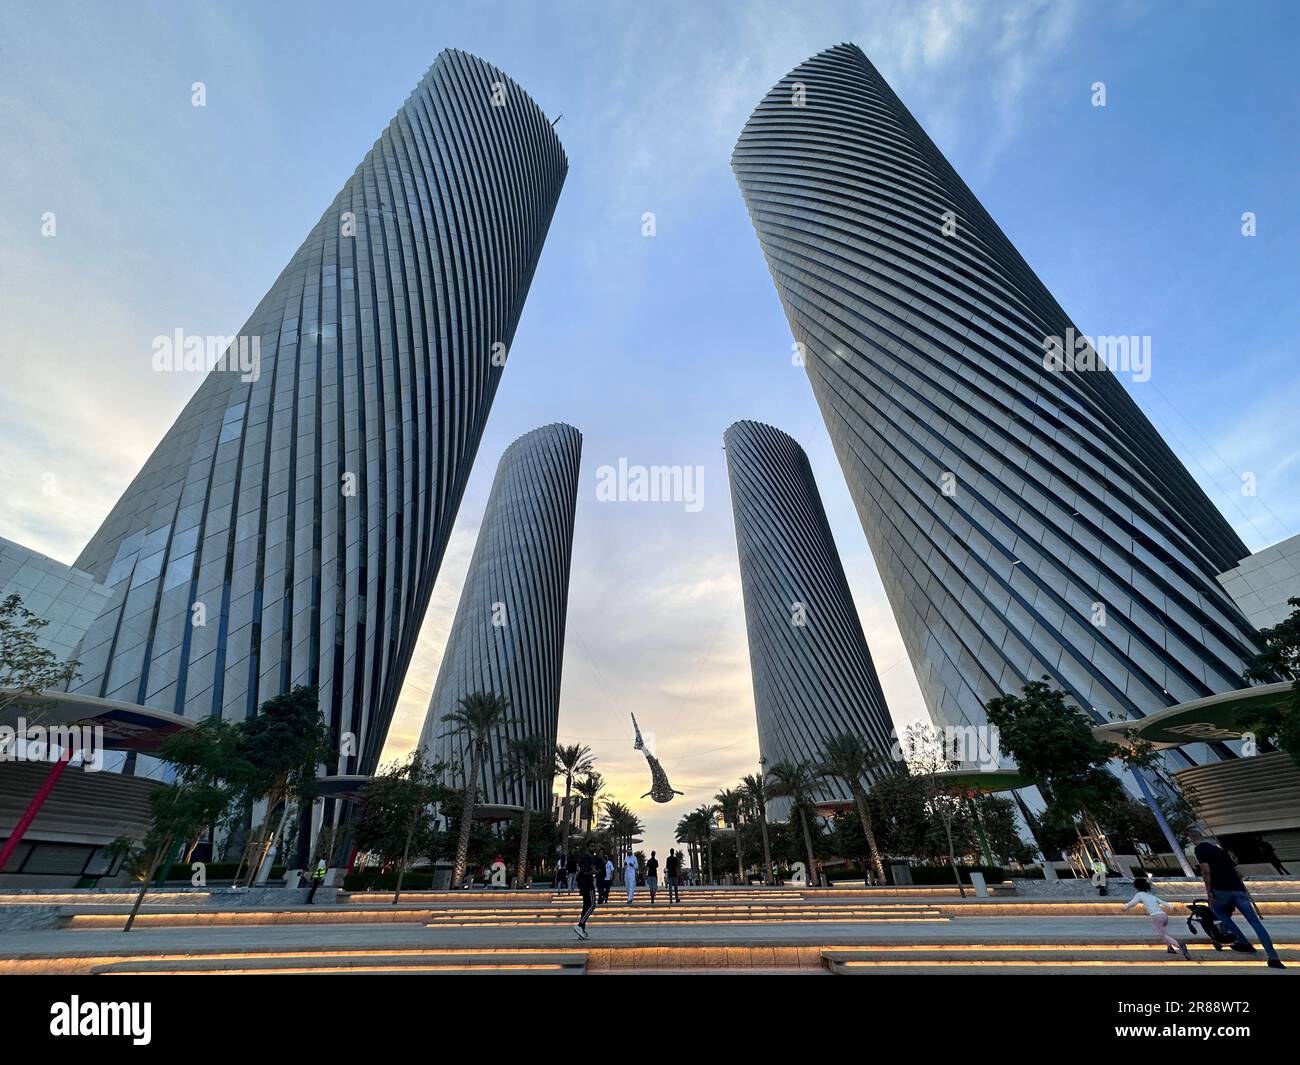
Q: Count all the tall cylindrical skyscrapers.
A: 4